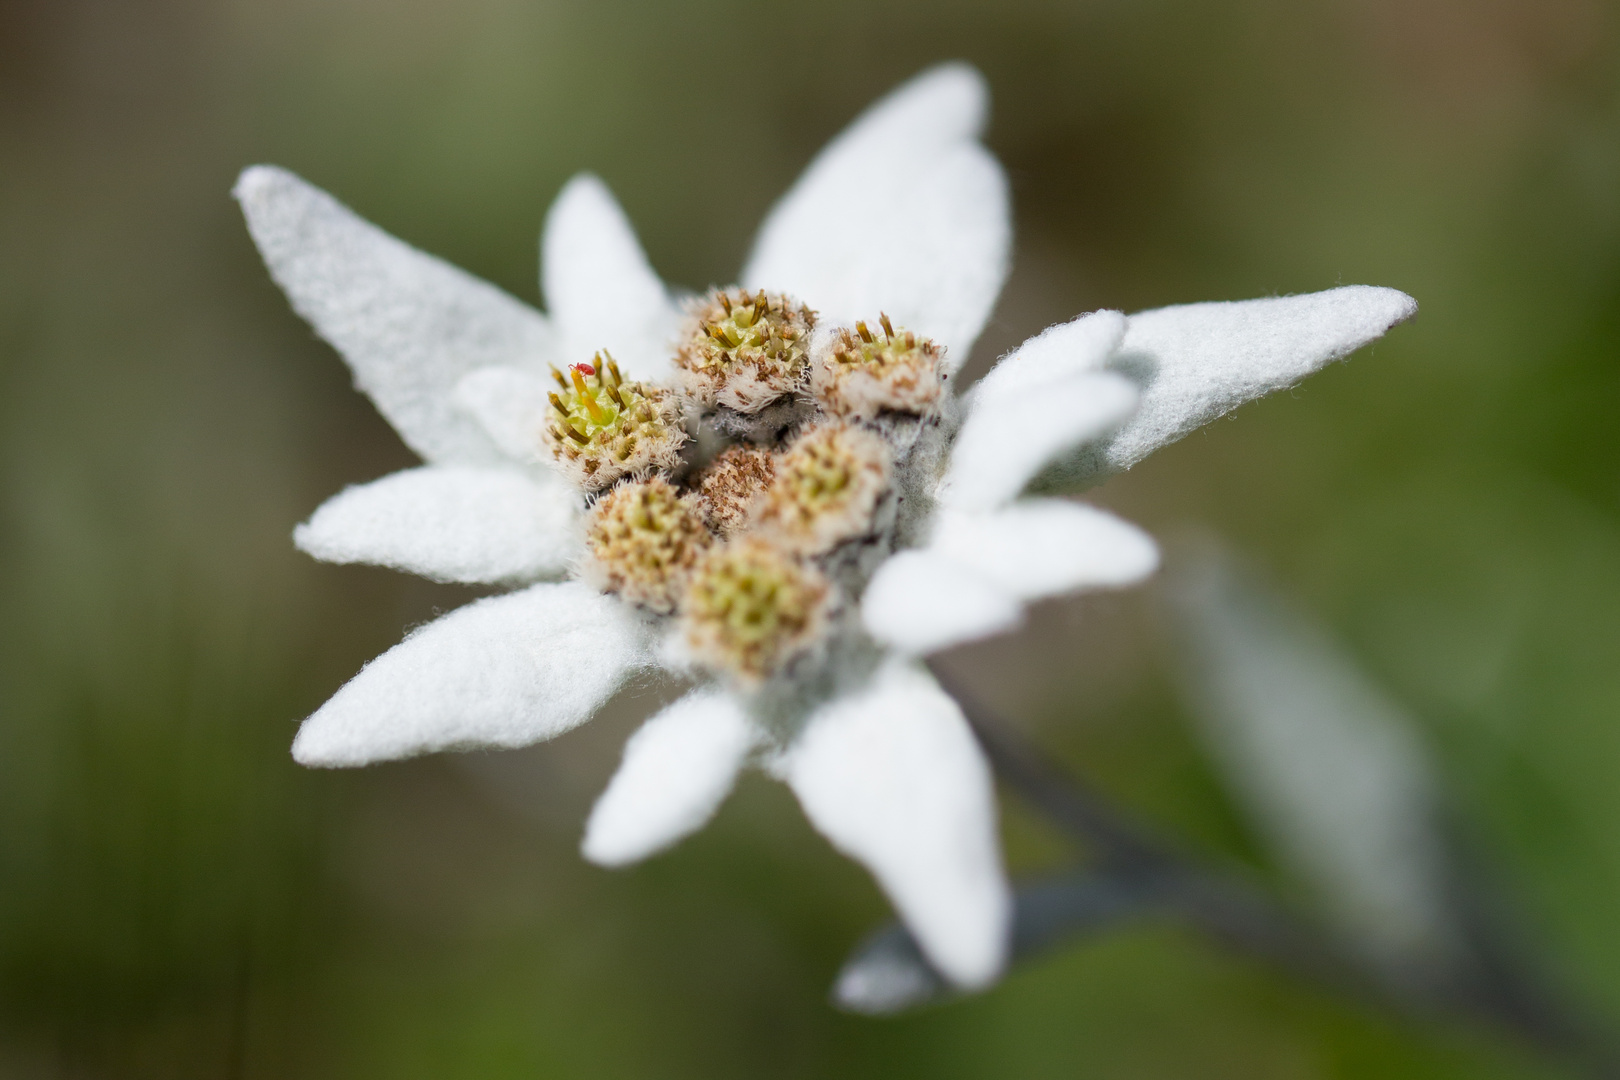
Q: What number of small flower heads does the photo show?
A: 7